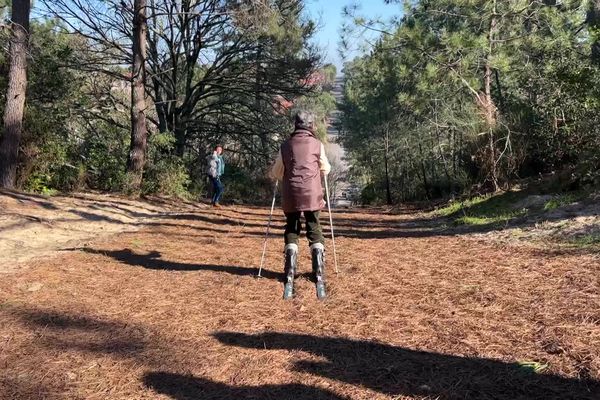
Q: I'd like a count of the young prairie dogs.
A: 0